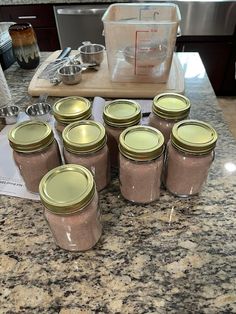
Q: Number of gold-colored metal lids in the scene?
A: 8